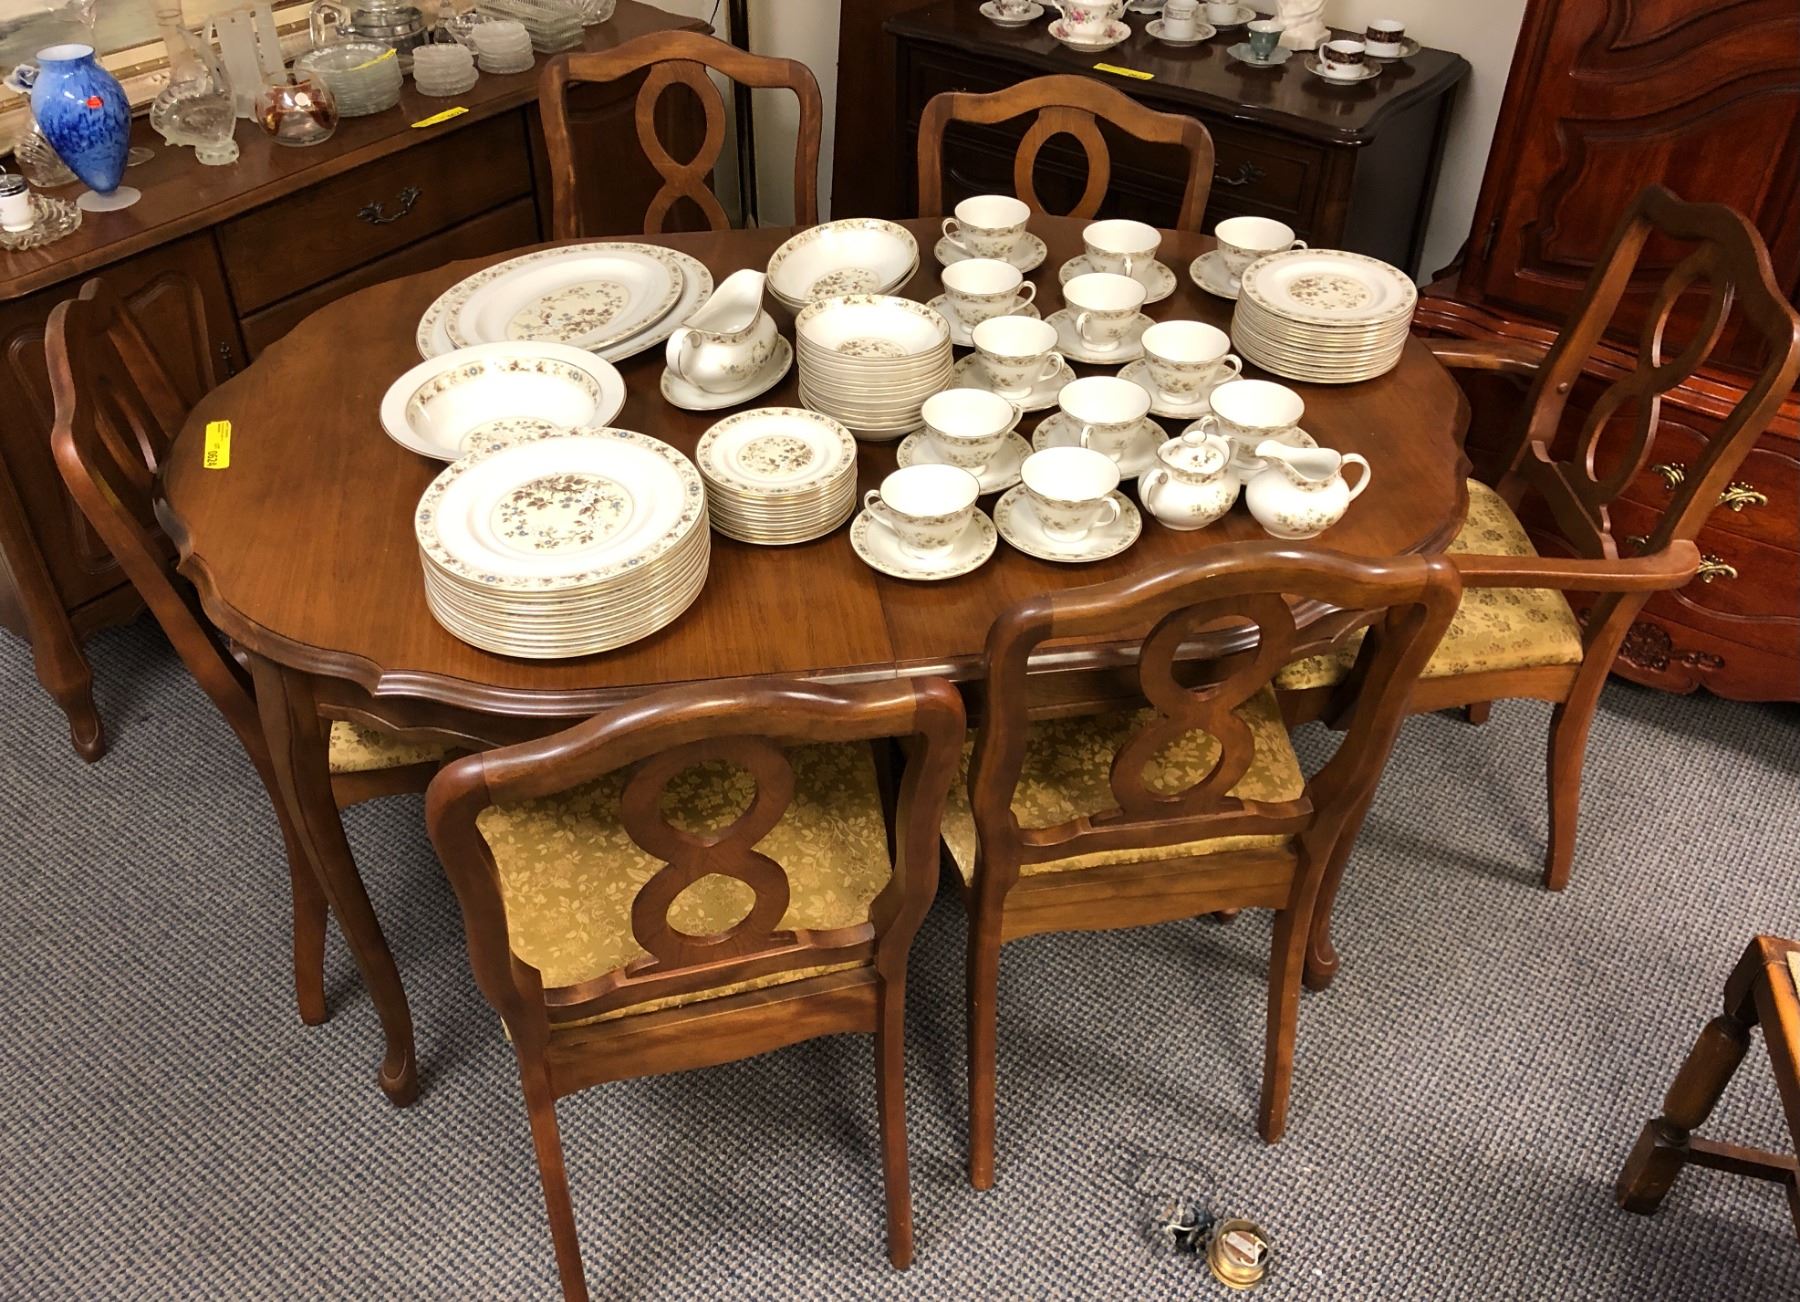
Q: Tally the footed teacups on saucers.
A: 12